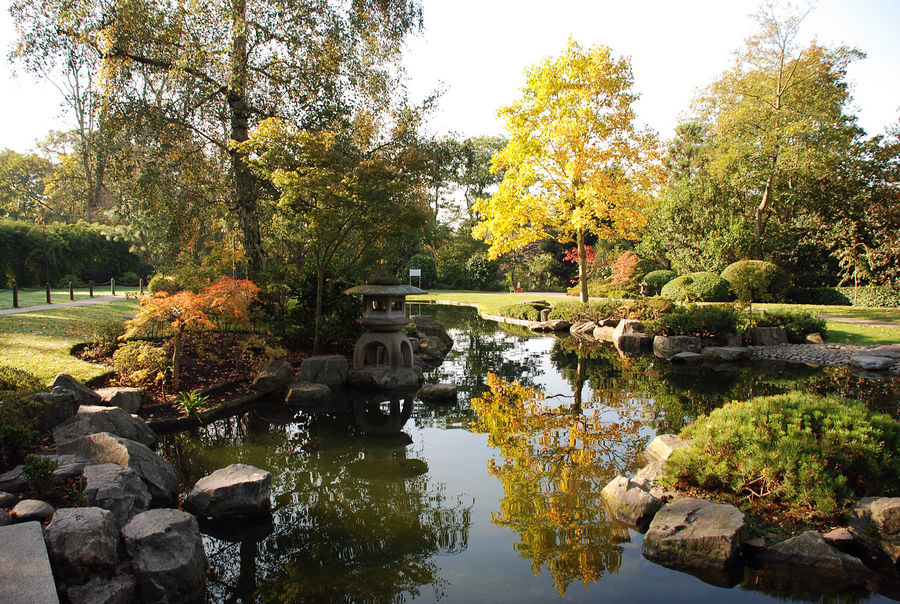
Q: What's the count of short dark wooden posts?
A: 6